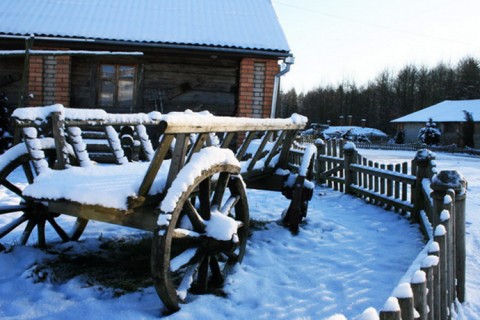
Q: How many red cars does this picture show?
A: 0